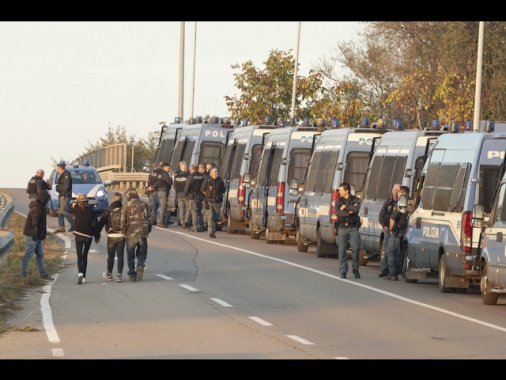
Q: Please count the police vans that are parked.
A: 8